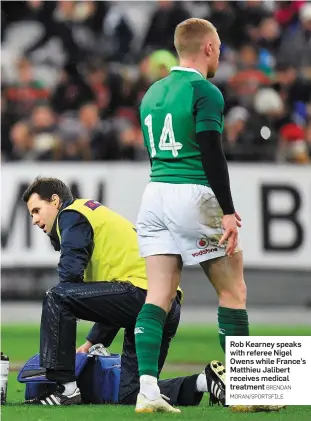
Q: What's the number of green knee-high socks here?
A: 2